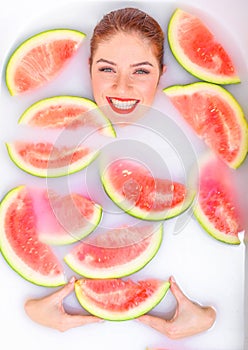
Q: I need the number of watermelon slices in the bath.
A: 11